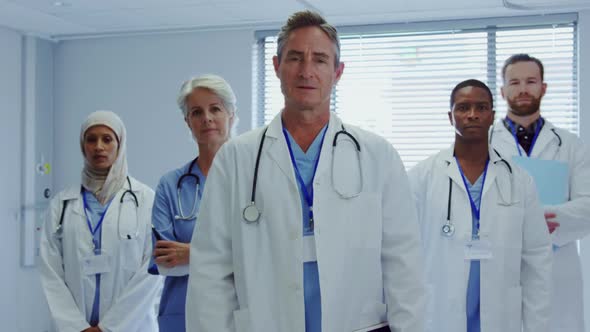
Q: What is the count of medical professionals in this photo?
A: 5